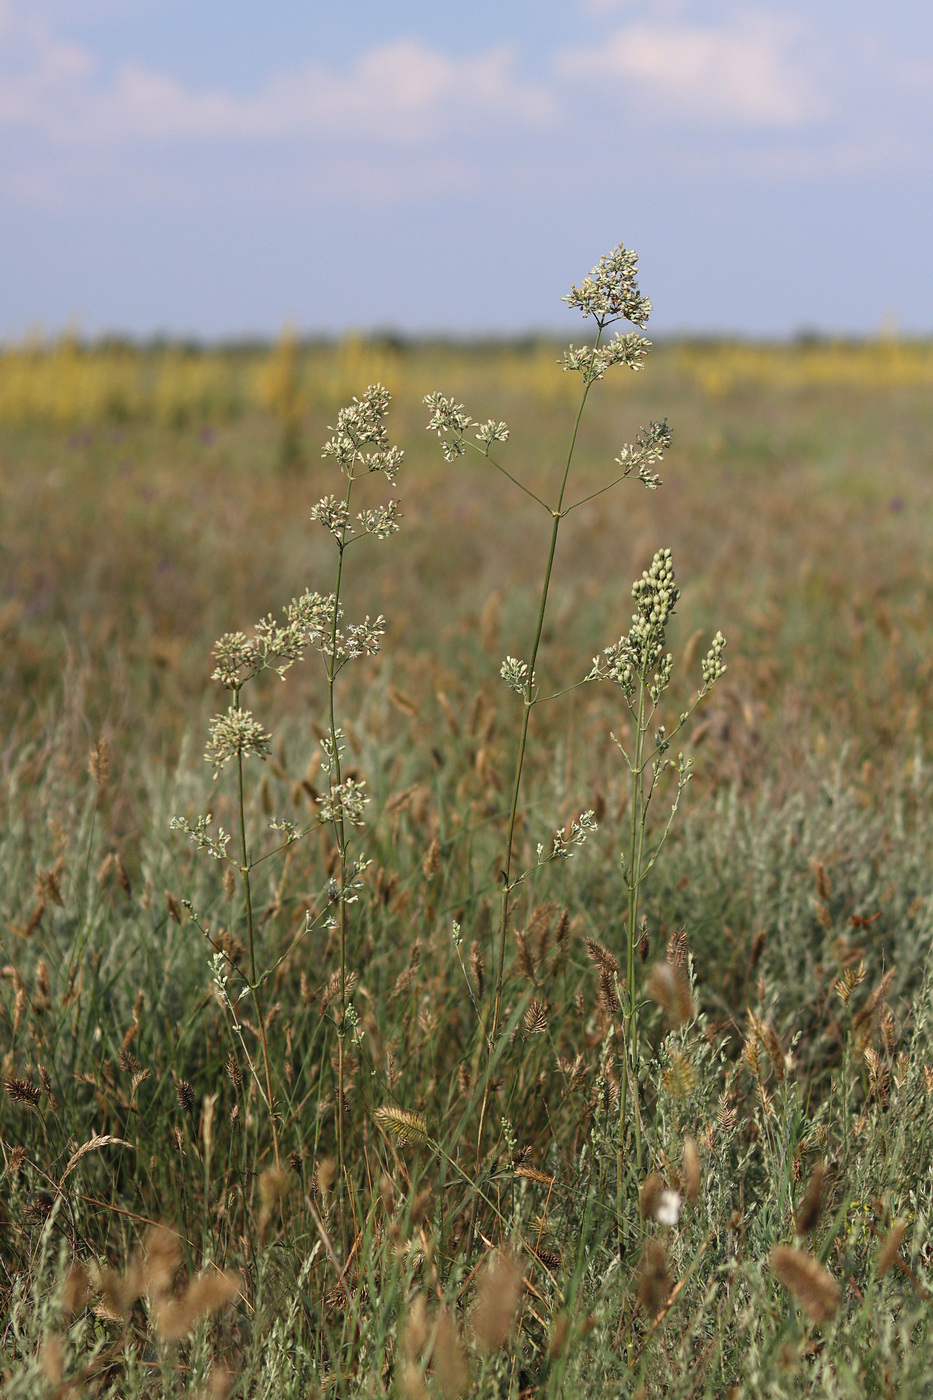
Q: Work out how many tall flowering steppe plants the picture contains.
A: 4